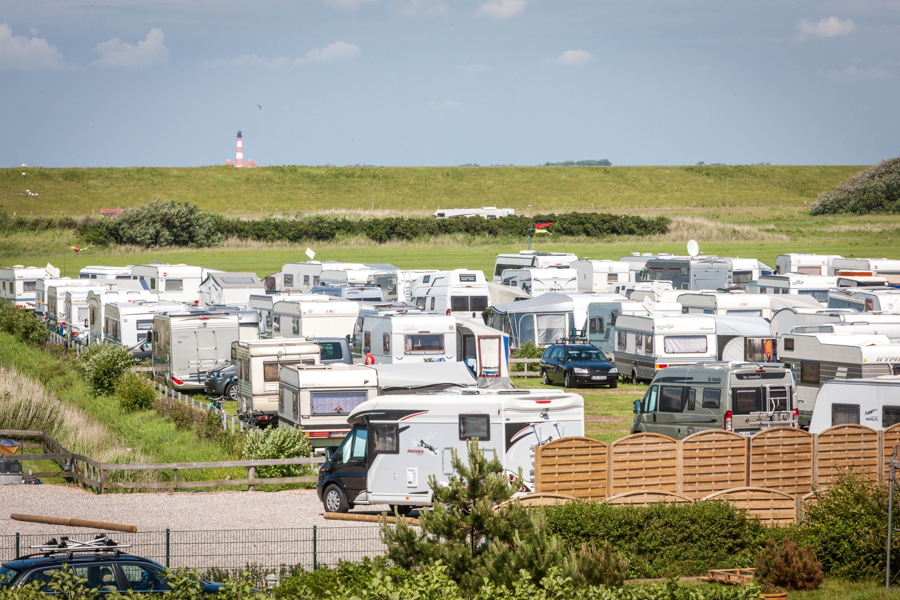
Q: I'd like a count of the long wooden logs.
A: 2